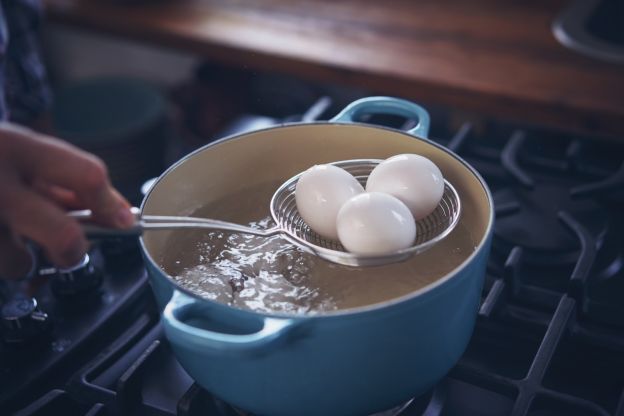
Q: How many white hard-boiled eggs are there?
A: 3